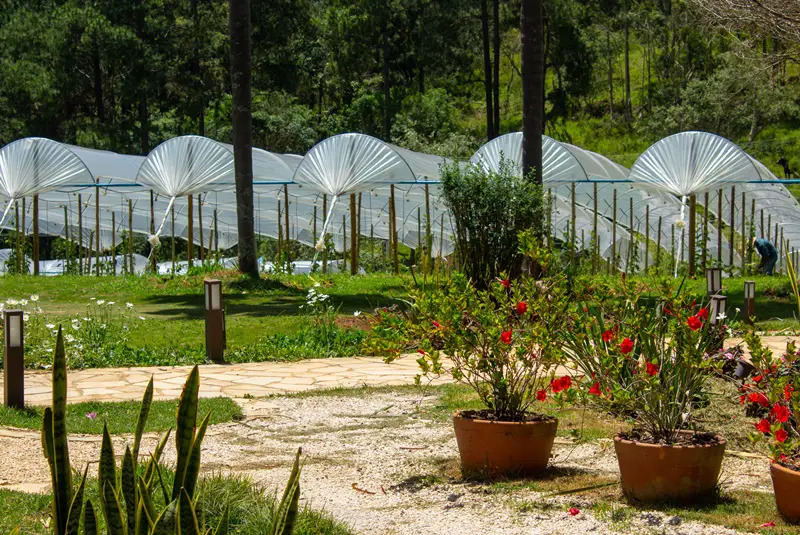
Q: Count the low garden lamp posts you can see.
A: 5